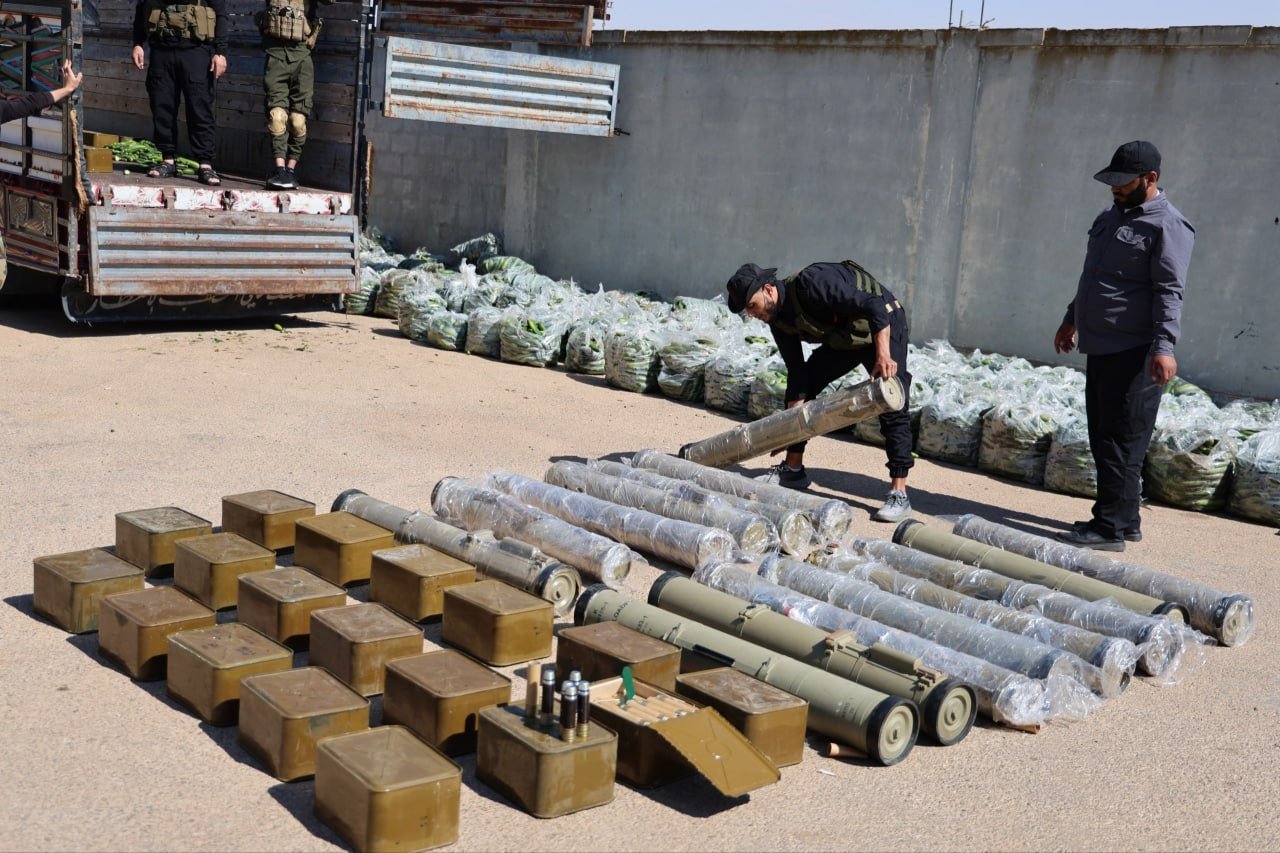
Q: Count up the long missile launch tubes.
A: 15